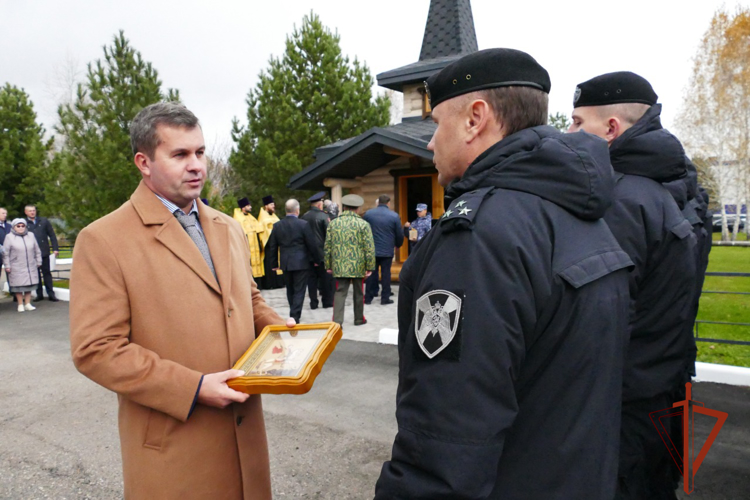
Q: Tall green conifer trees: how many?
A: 3